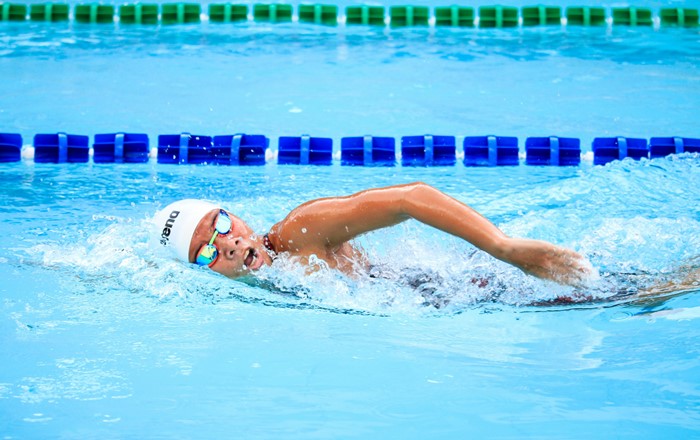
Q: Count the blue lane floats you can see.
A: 12